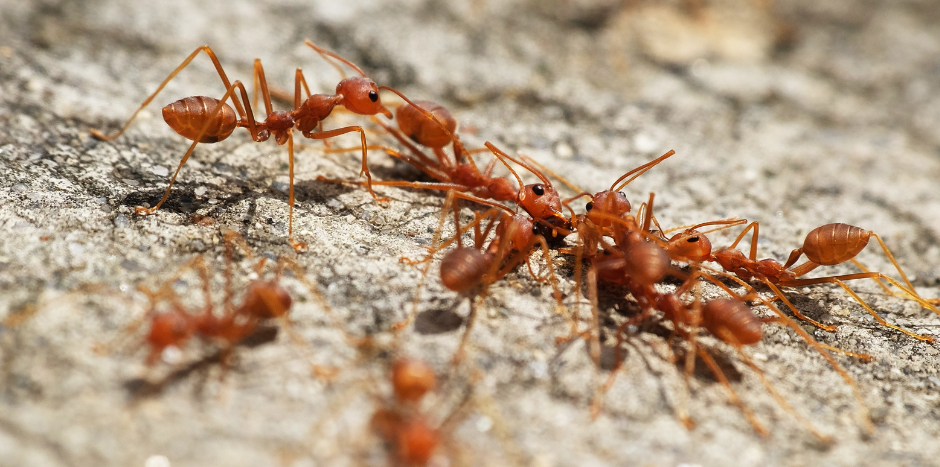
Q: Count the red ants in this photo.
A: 8